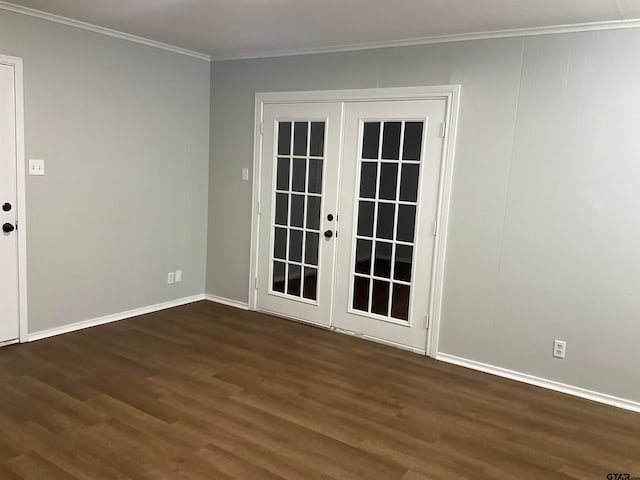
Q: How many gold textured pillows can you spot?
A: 0